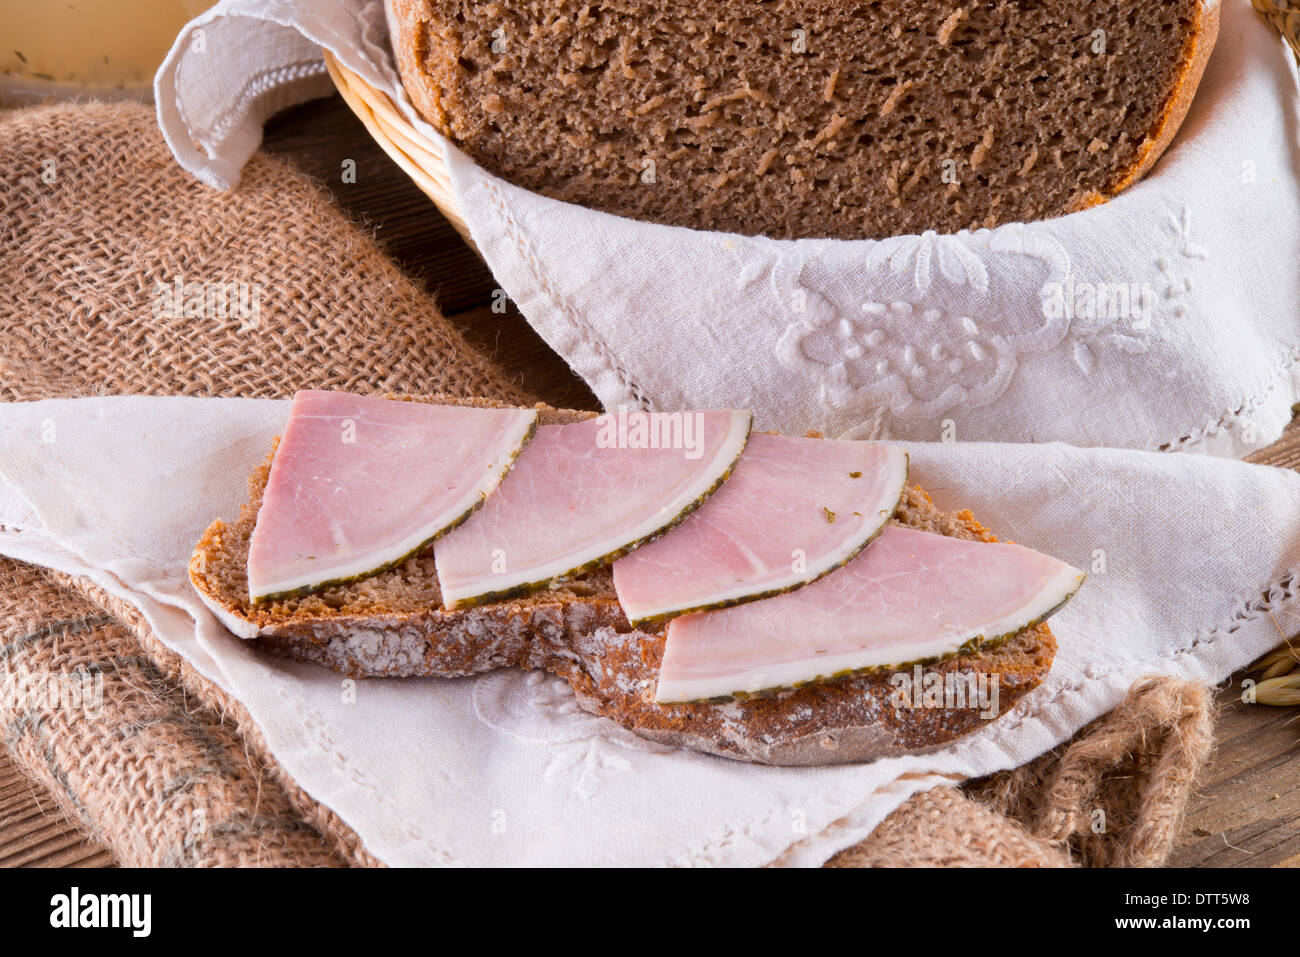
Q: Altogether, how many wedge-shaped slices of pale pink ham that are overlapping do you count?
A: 4